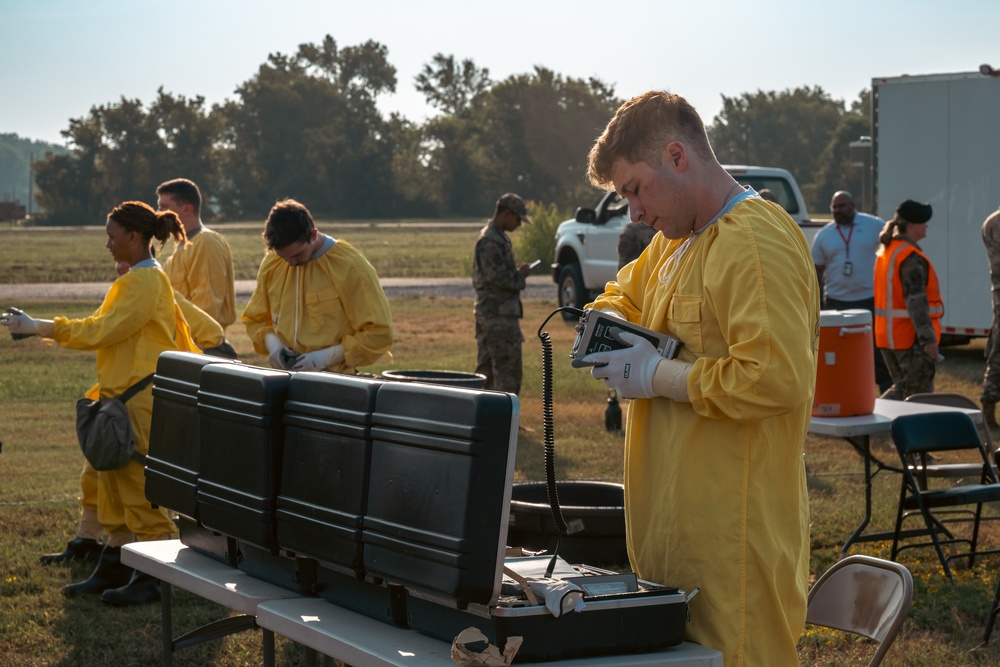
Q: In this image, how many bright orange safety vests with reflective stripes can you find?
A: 1